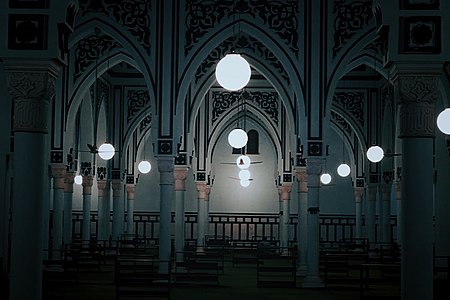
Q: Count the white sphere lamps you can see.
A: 12